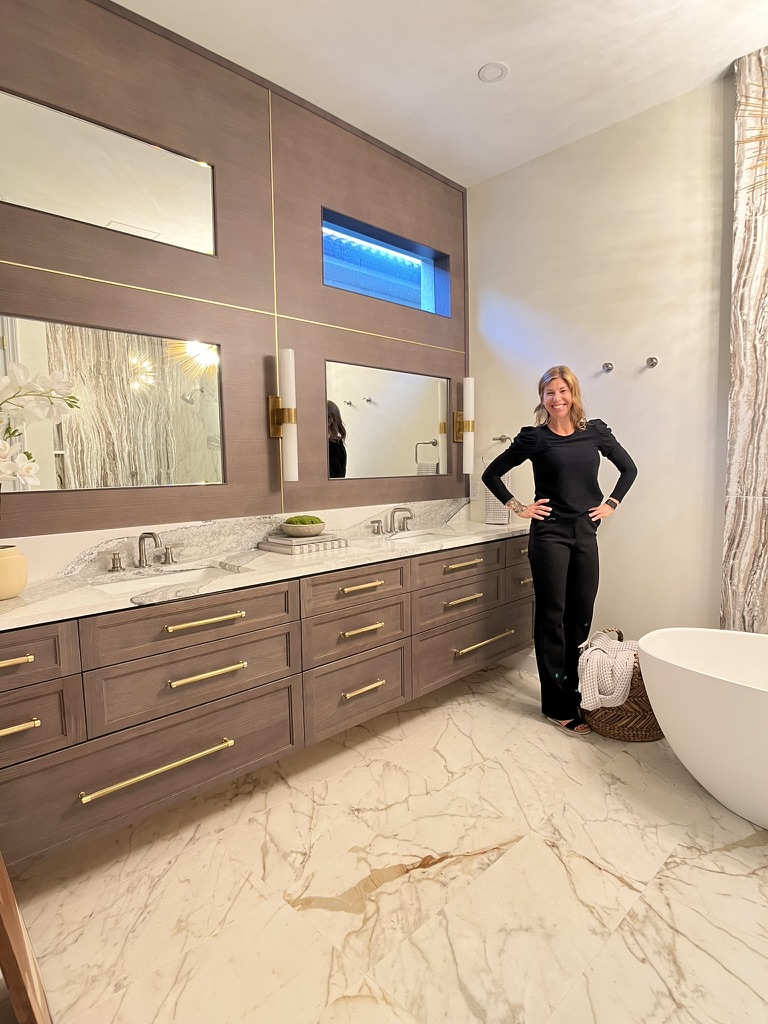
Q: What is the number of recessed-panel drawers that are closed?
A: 13